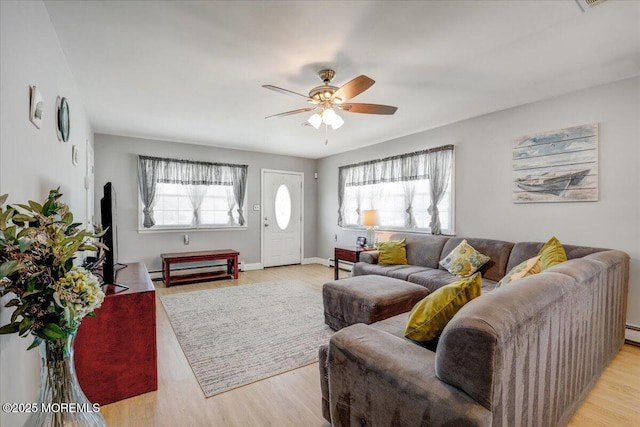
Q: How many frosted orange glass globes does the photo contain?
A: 0